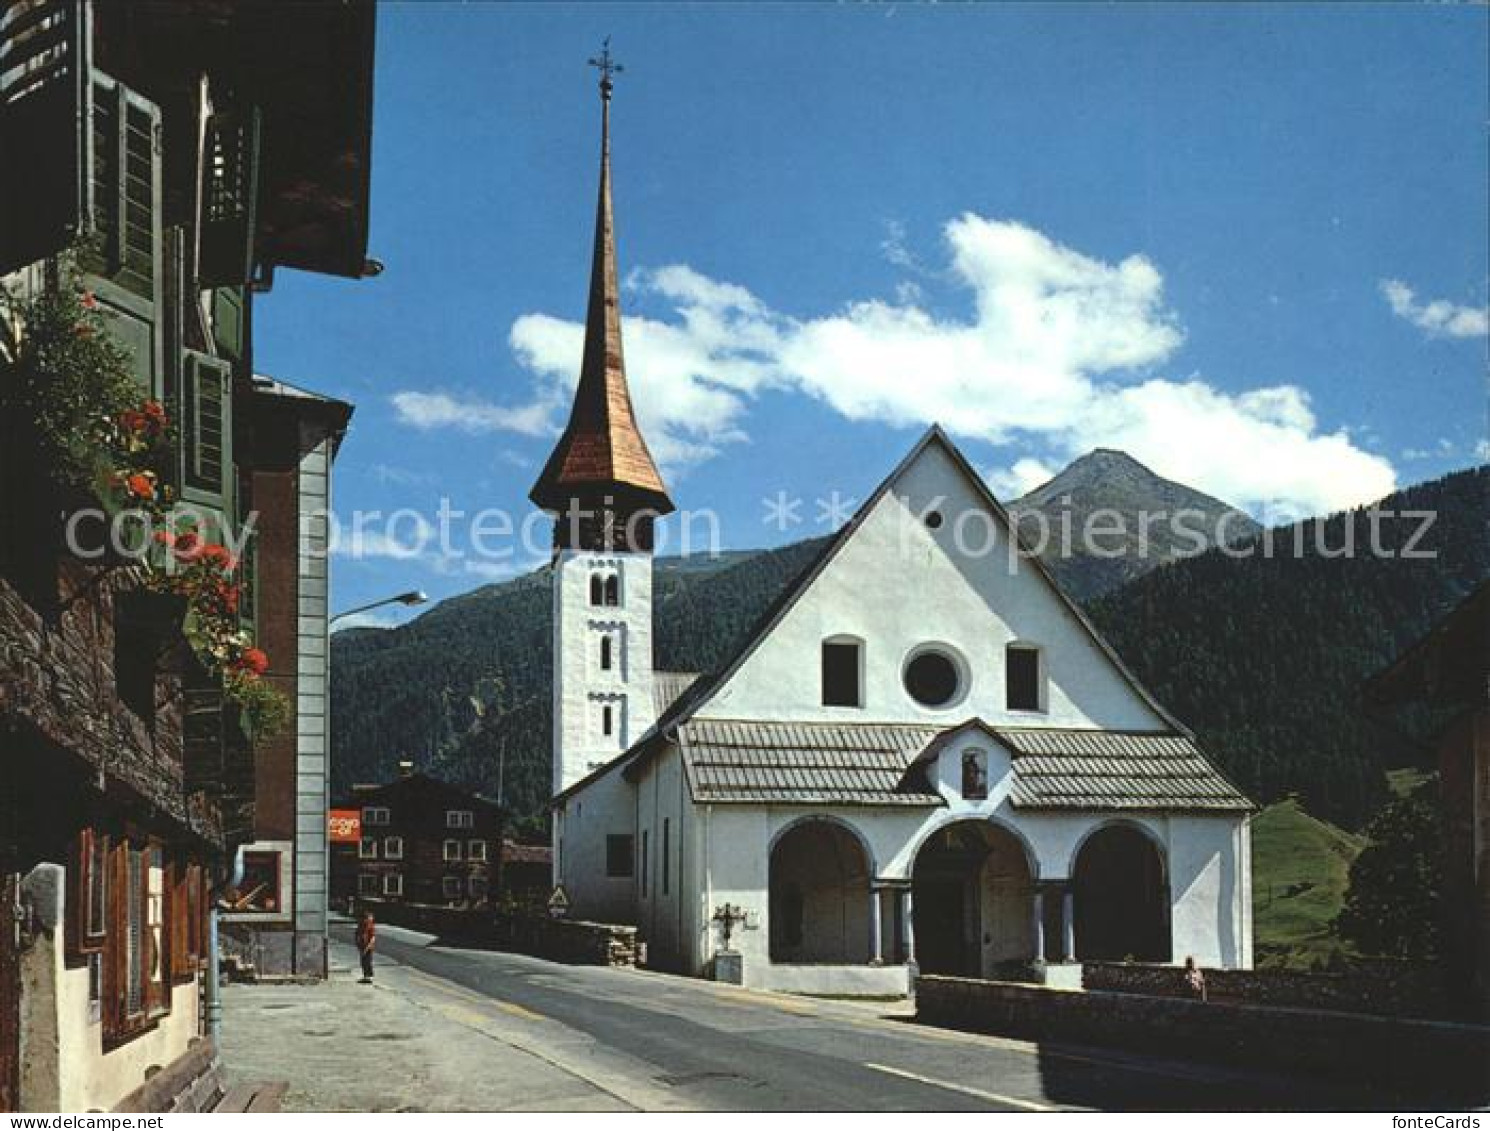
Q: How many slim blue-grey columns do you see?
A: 4